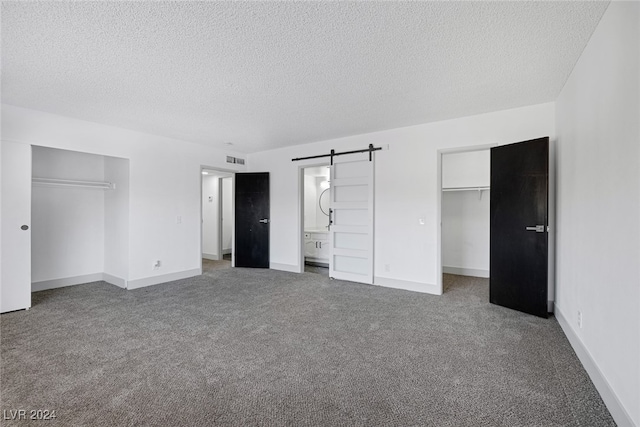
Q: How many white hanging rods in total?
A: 2